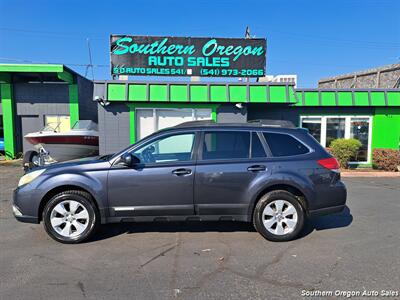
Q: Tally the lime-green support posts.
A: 2